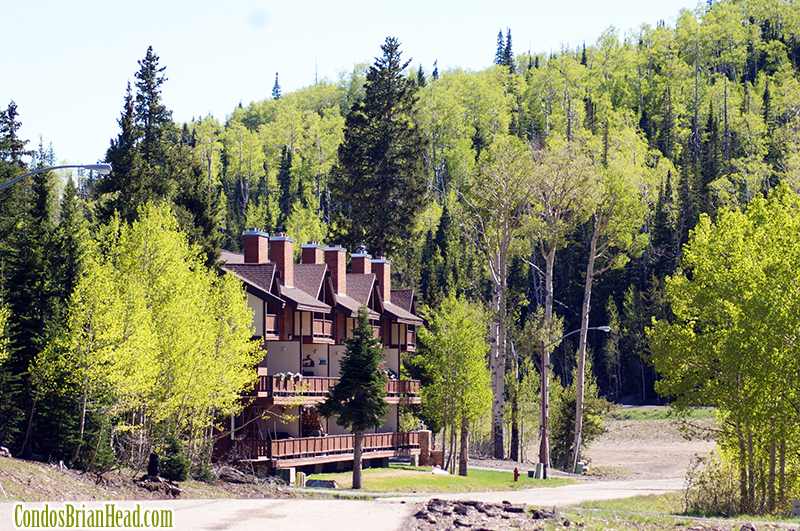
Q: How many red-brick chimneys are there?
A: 6